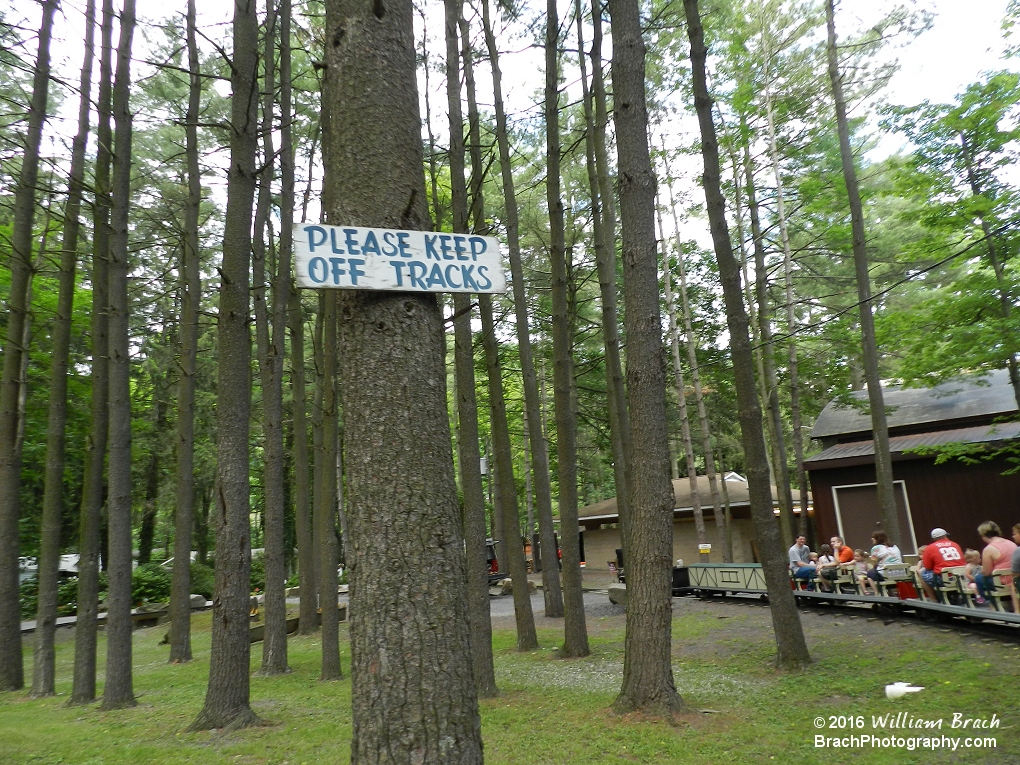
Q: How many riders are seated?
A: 11